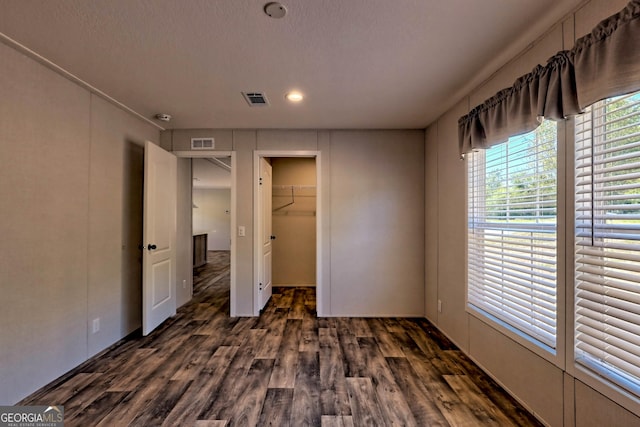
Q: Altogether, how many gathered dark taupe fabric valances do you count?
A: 2